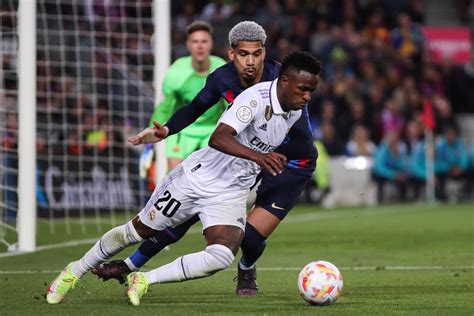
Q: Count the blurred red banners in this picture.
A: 1